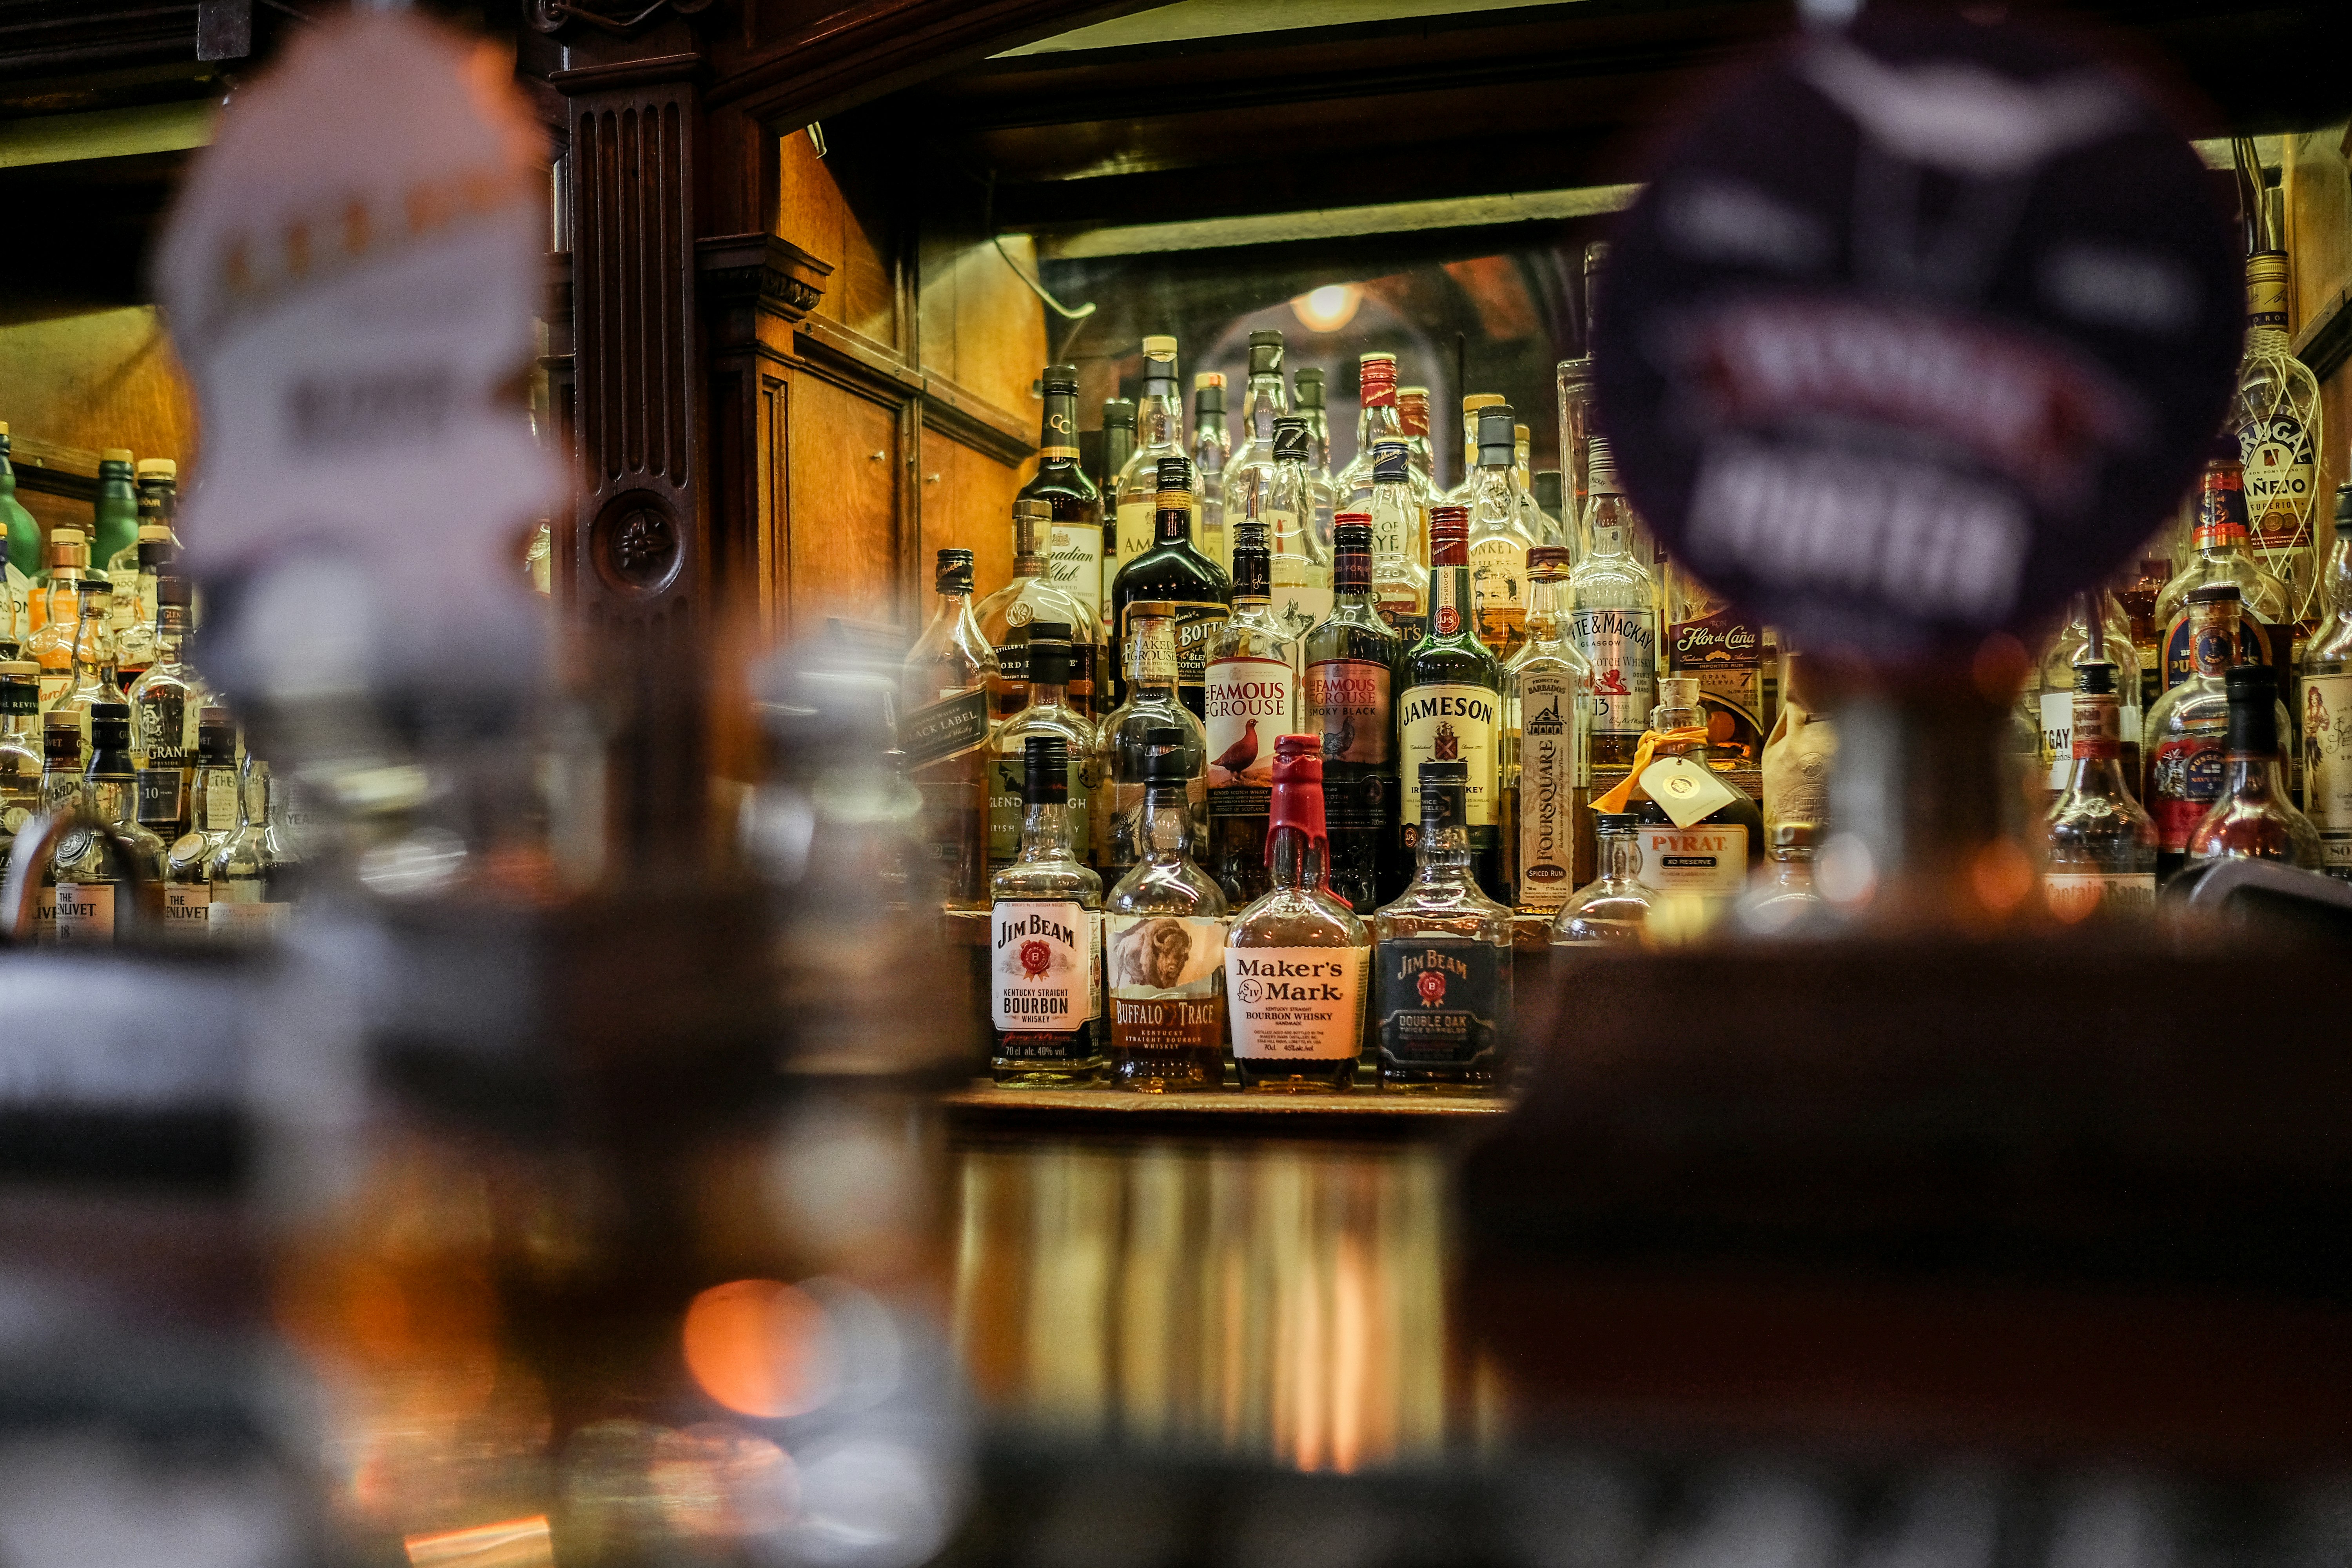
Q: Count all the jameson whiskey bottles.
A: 1